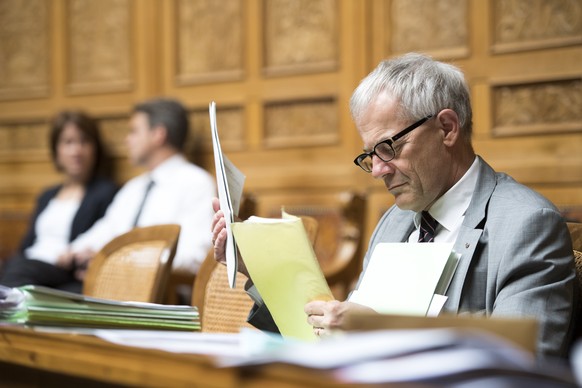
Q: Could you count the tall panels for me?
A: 6